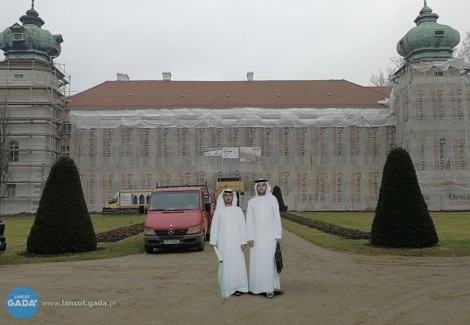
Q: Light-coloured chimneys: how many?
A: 3